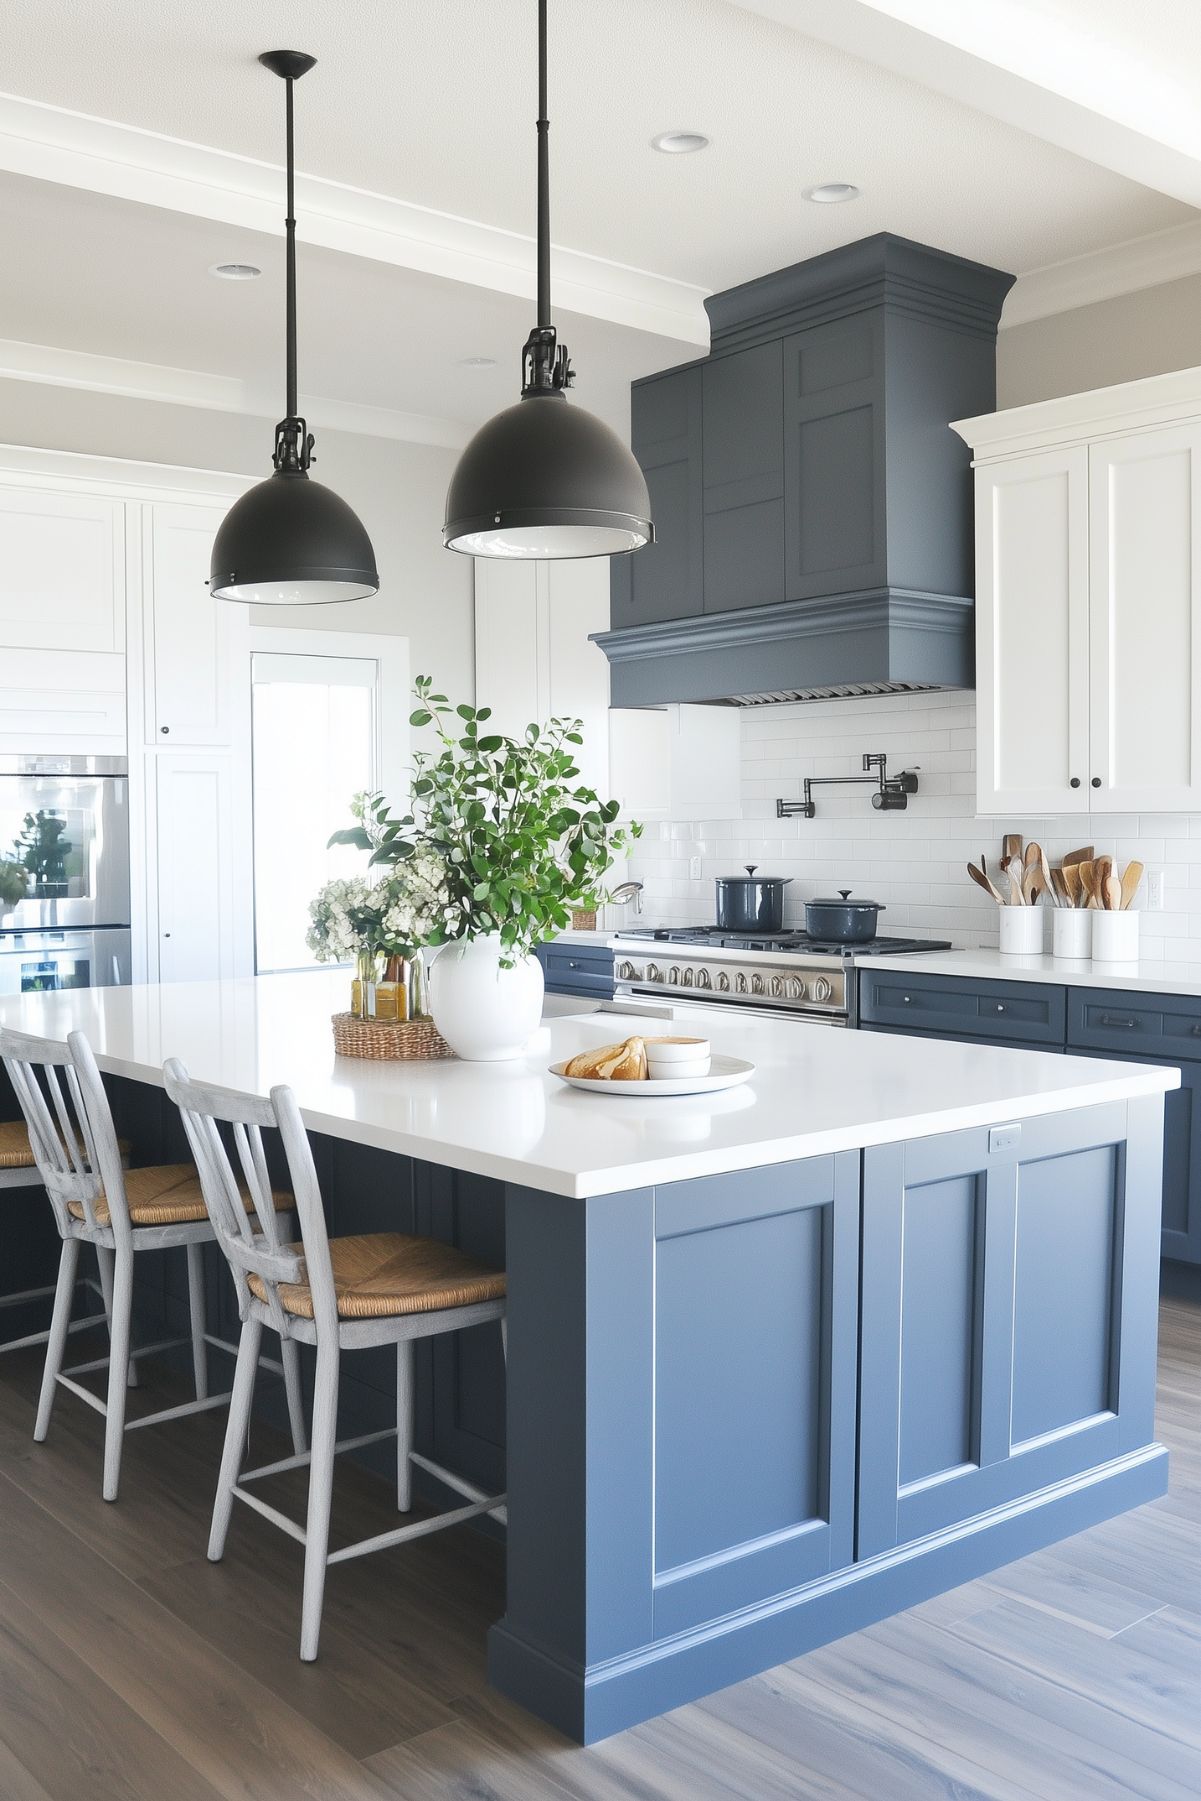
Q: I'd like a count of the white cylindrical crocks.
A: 3